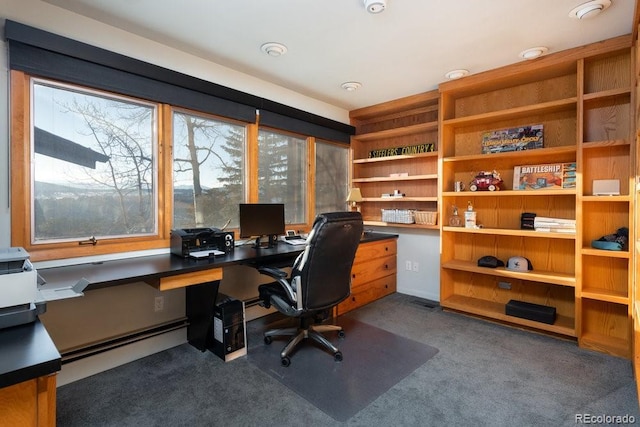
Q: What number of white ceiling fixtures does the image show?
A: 6